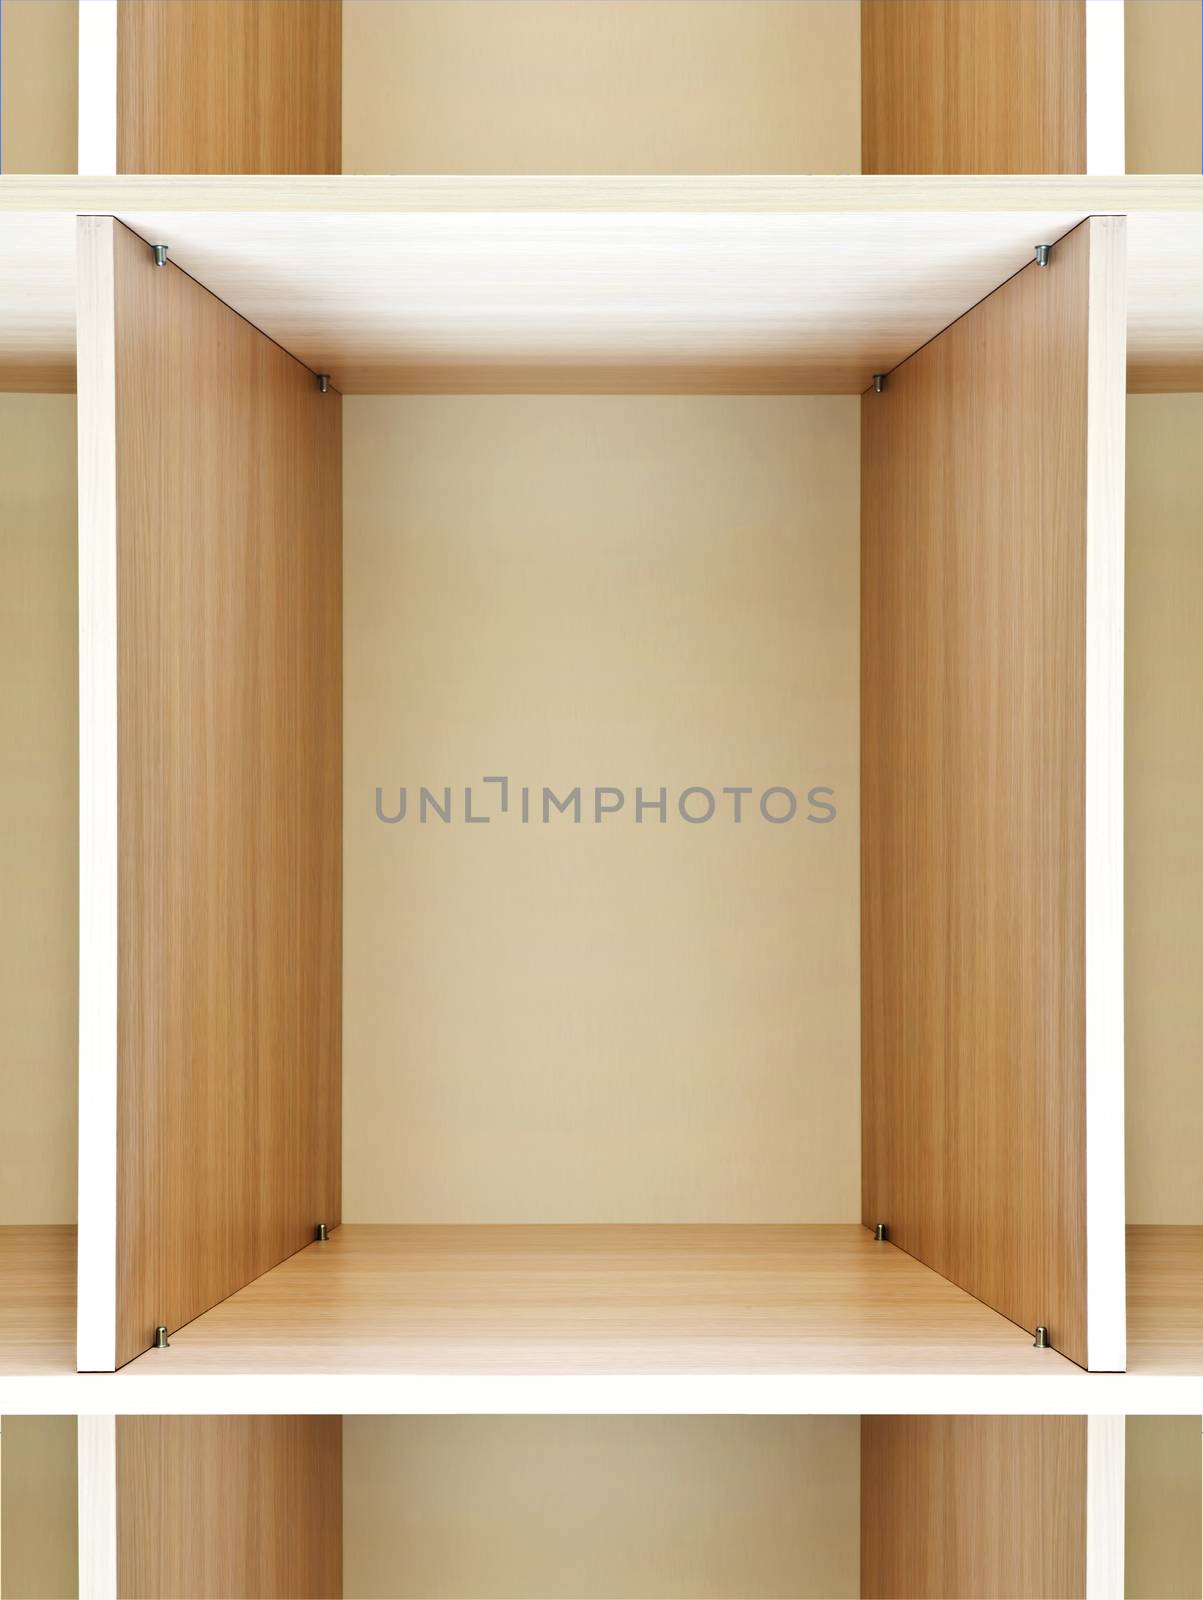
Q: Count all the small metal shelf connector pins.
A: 8